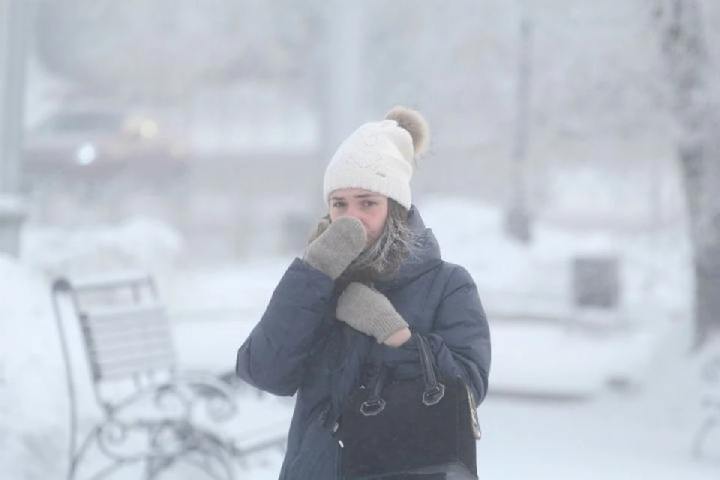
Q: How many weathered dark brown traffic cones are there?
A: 0